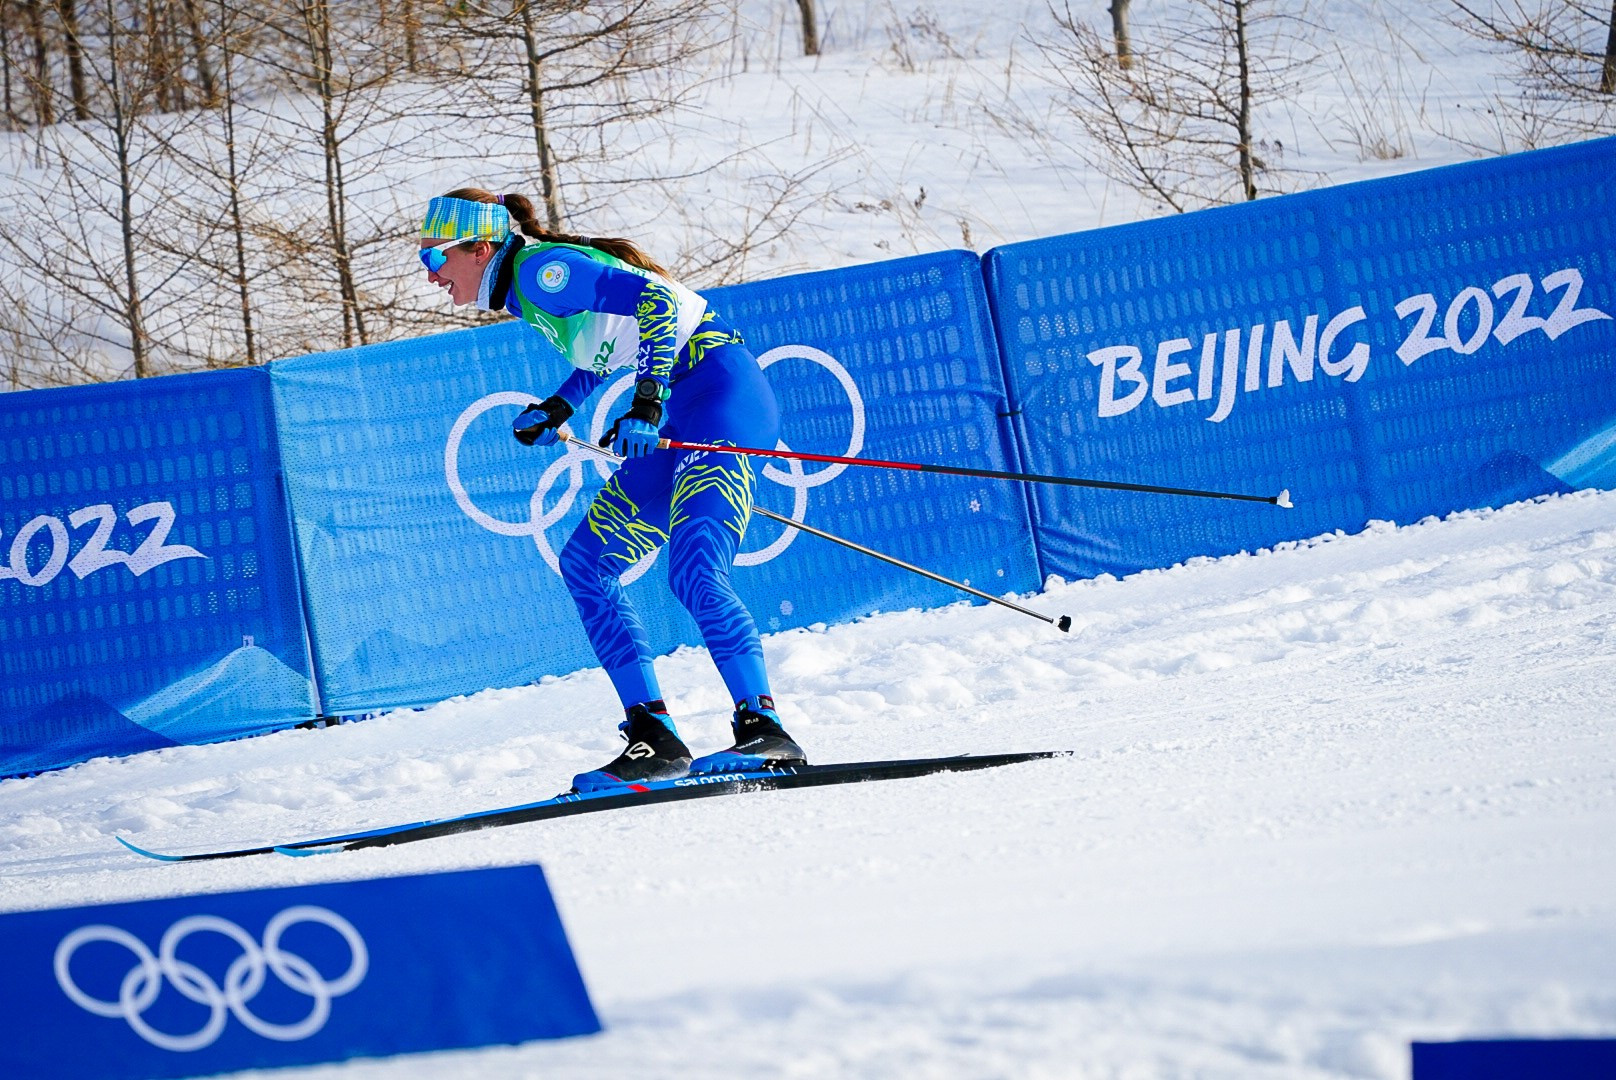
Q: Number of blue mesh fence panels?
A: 3